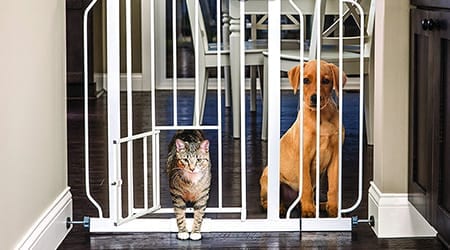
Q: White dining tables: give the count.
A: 1